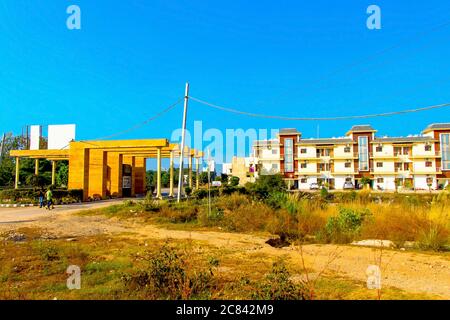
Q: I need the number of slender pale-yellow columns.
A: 7